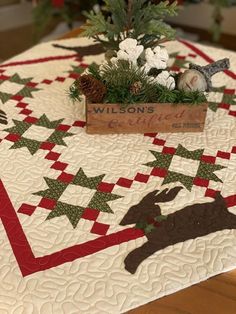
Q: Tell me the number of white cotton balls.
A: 3